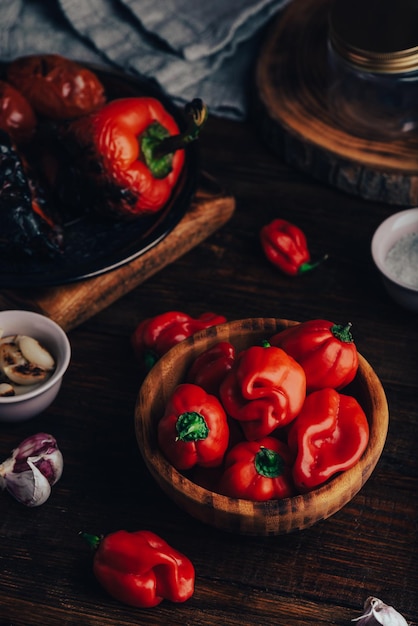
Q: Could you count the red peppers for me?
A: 10